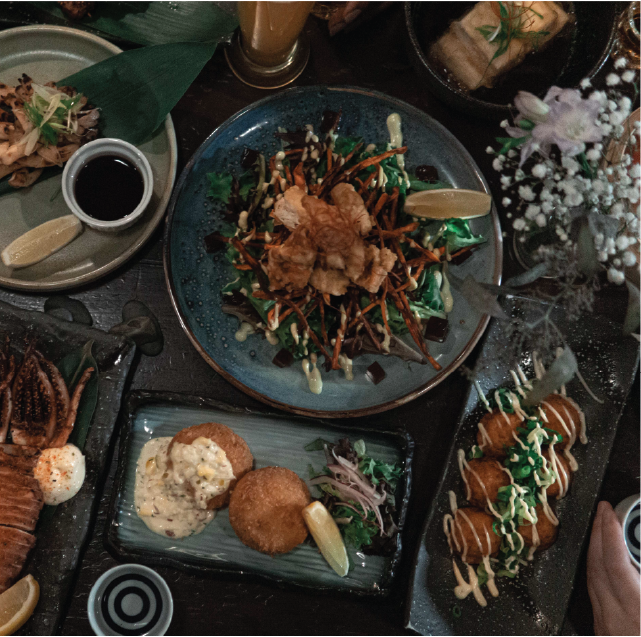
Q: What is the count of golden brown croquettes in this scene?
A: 2